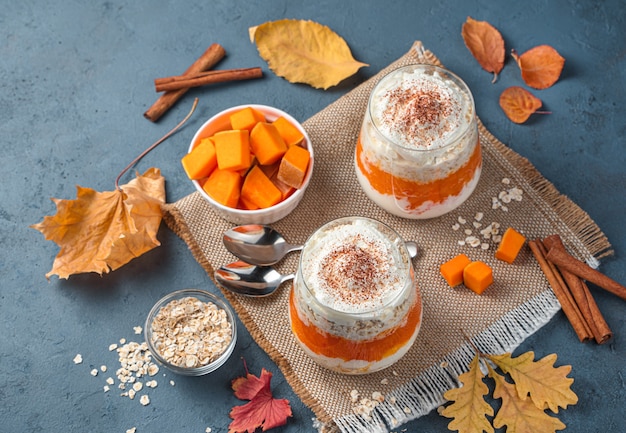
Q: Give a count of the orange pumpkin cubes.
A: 11